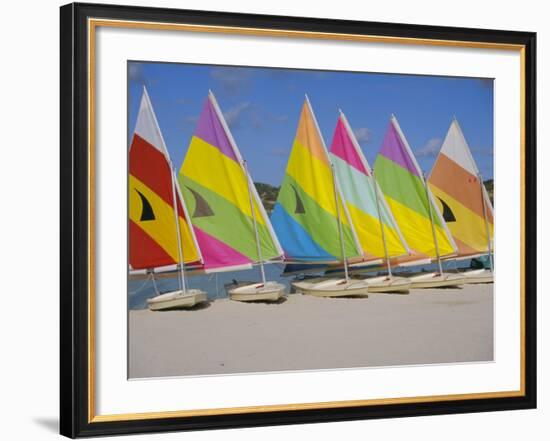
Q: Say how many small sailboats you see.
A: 6